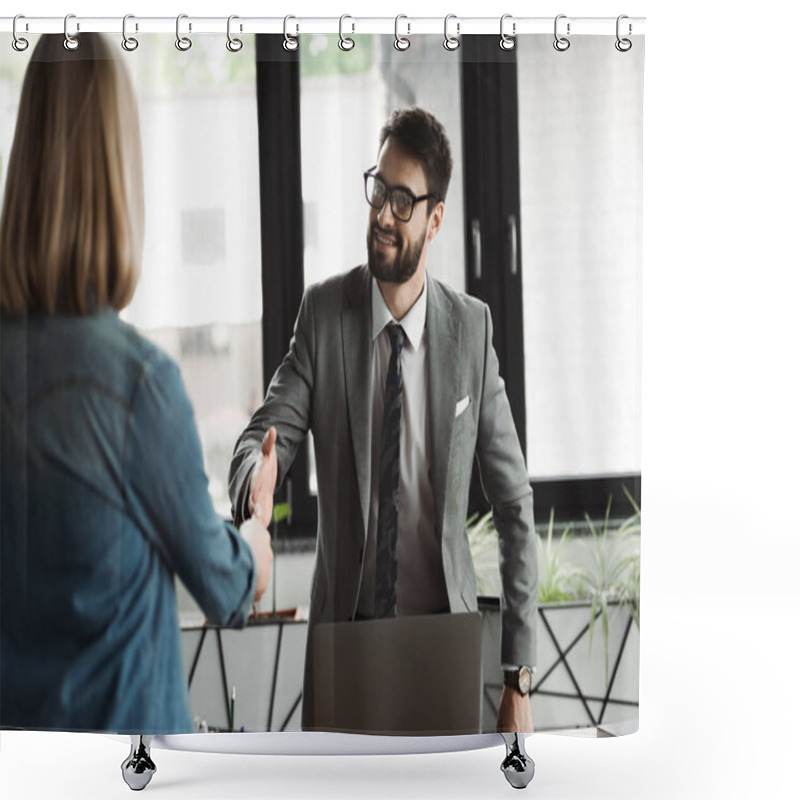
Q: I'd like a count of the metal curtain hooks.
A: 12